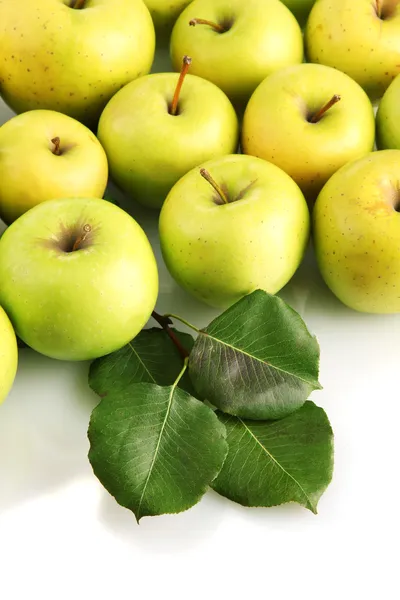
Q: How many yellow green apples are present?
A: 13